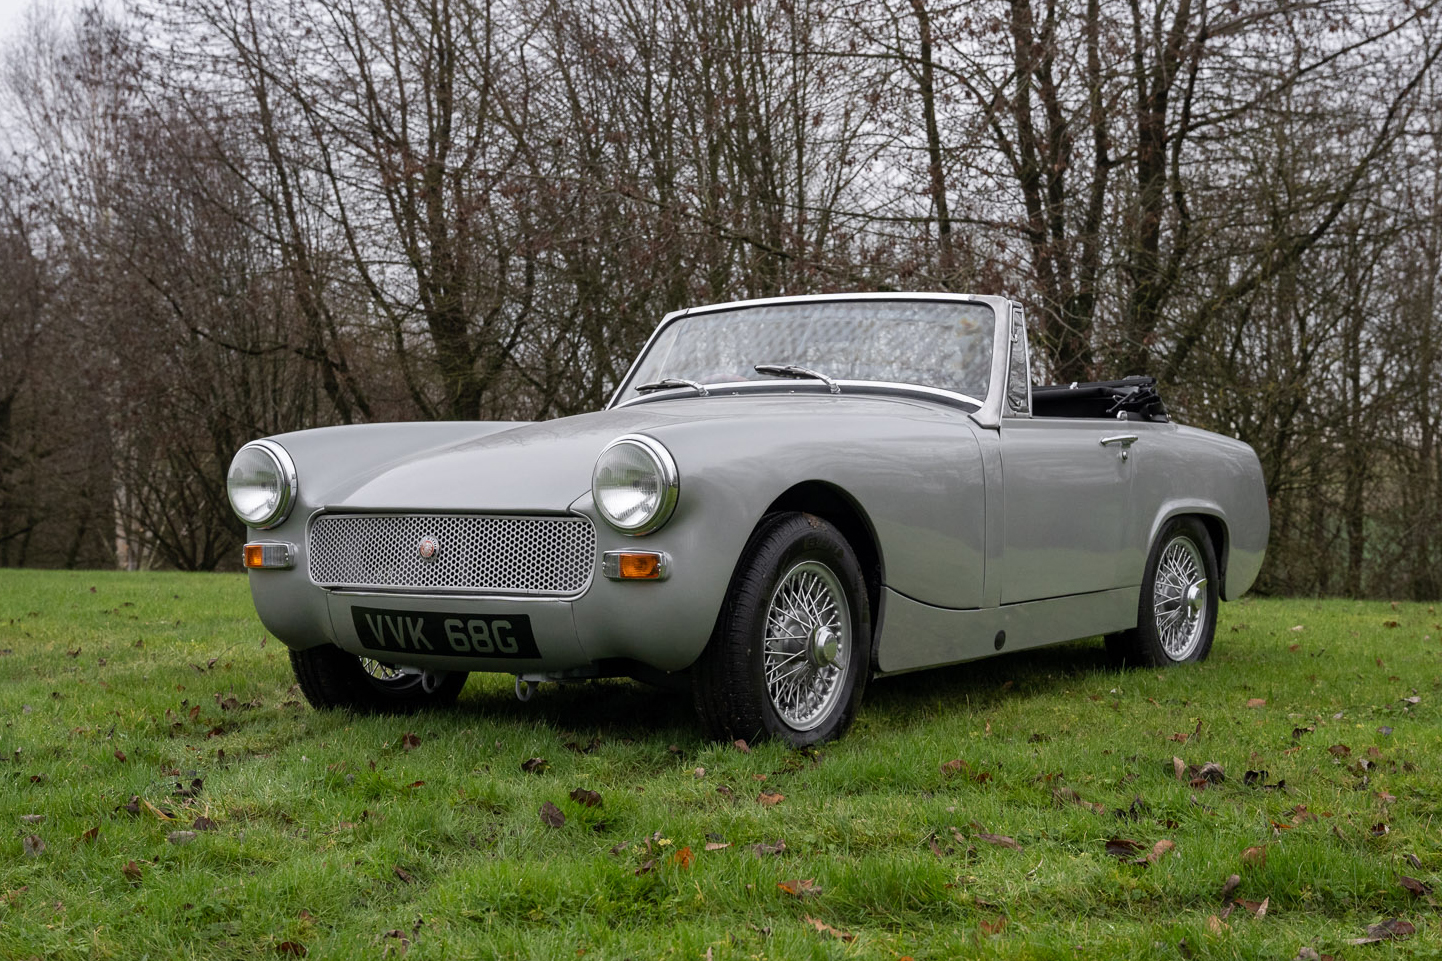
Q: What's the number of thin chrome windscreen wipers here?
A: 2